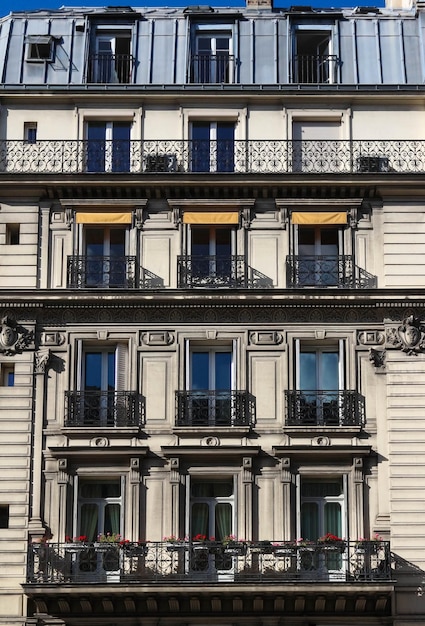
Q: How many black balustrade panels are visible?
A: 11